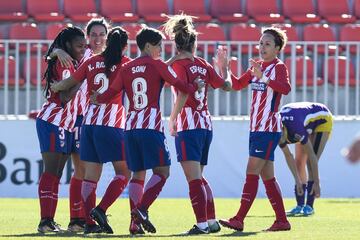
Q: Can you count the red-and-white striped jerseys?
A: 6